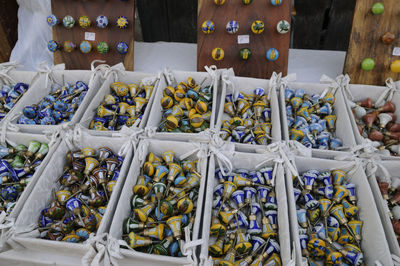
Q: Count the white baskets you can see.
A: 13